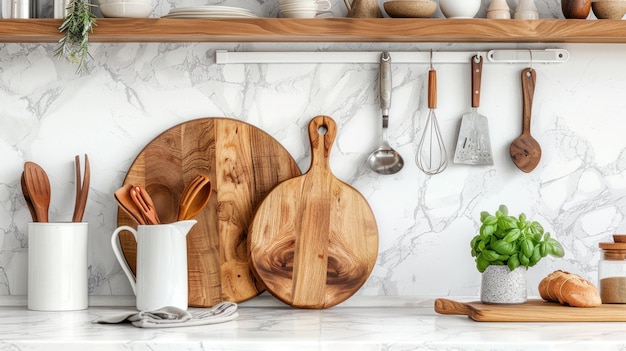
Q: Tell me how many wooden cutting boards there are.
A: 3